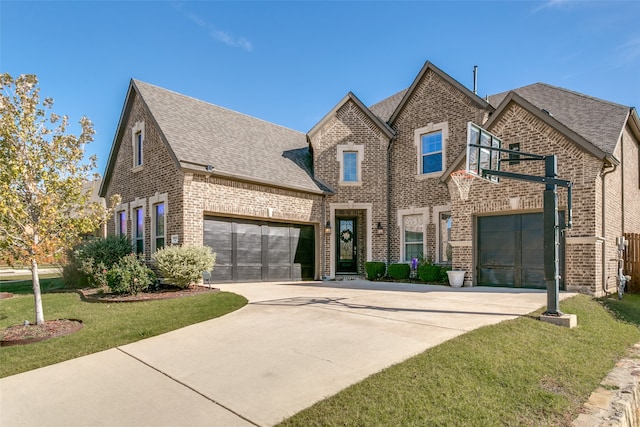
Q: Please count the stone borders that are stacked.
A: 1